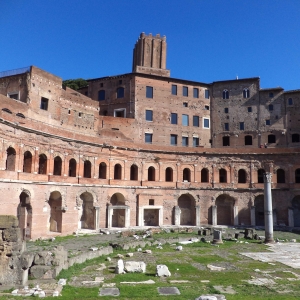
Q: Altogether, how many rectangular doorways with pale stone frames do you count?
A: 2